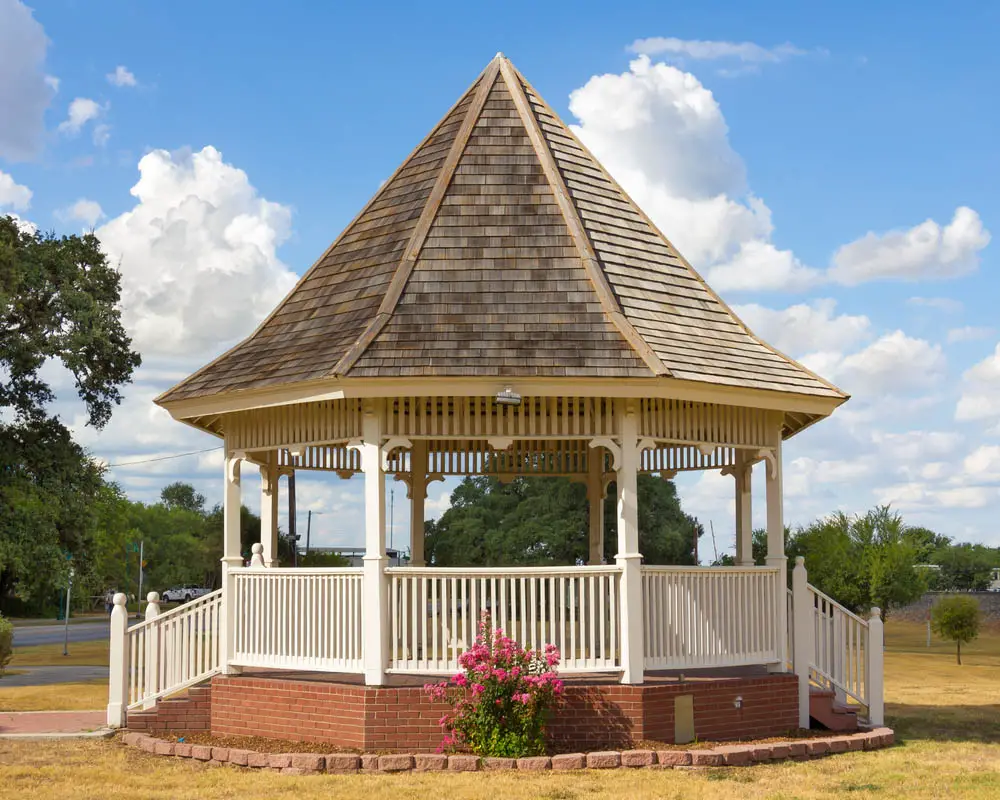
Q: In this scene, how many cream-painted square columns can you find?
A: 8